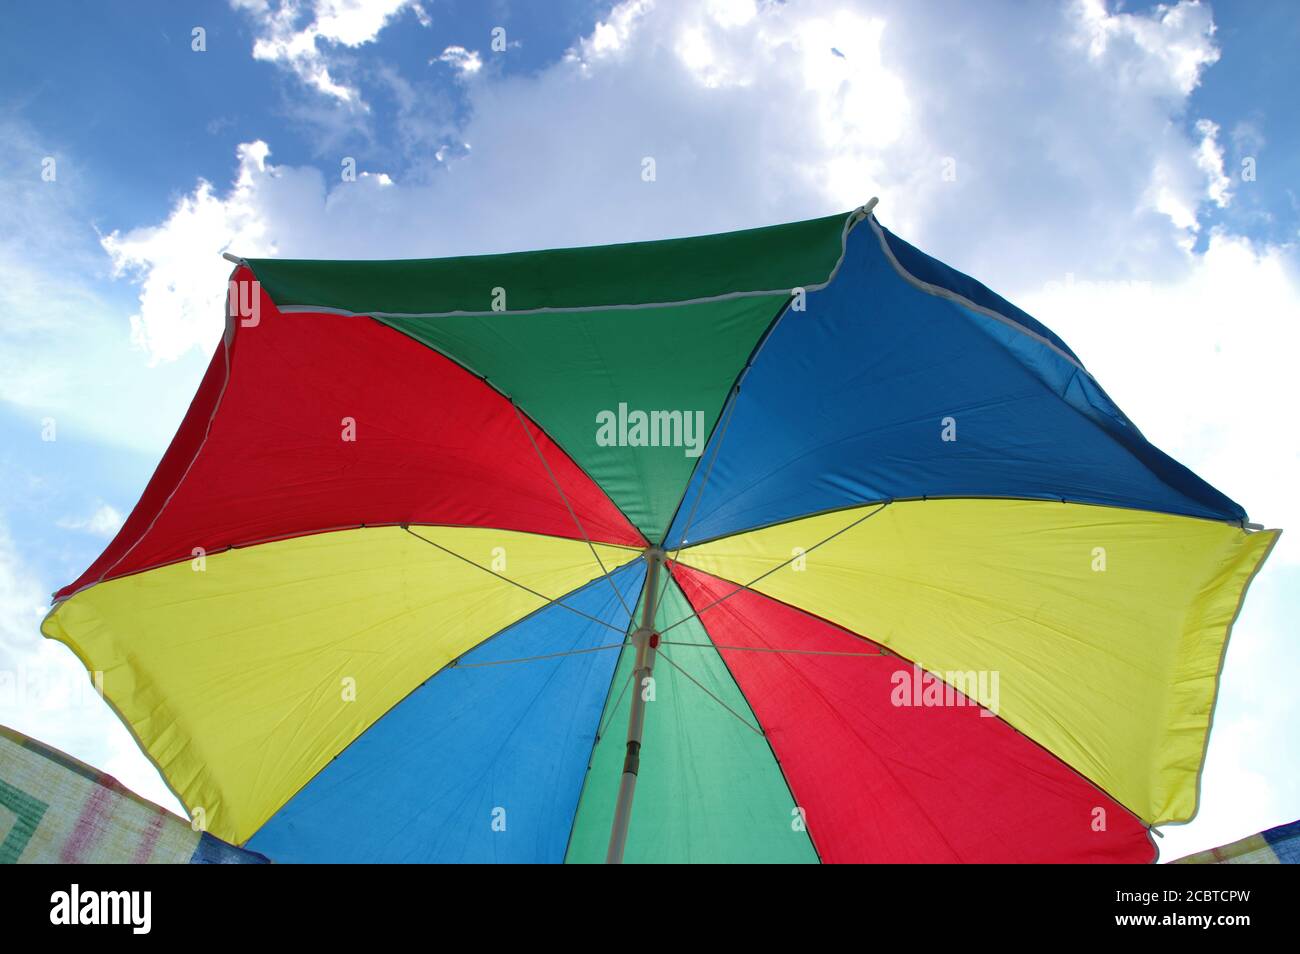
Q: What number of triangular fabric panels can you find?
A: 8